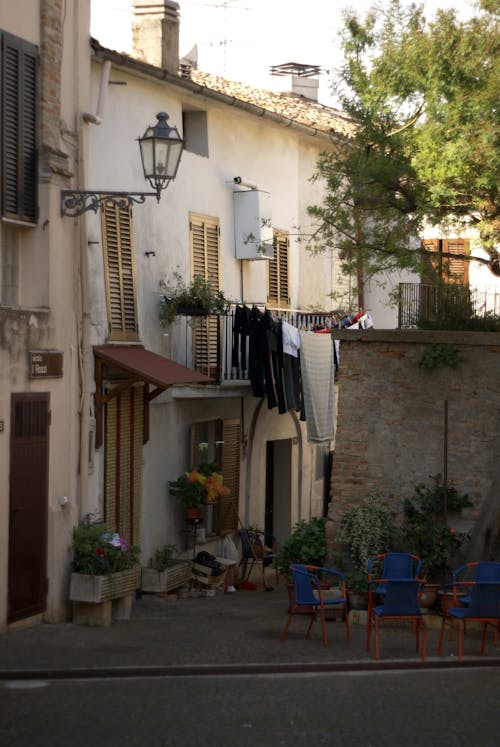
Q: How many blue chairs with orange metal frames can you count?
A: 5